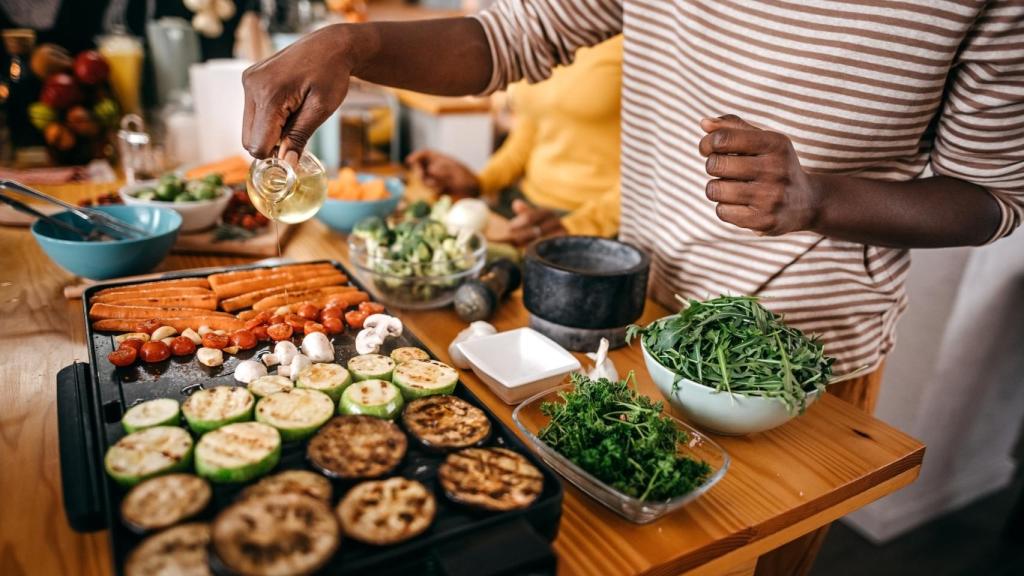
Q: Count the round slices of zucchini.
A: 11